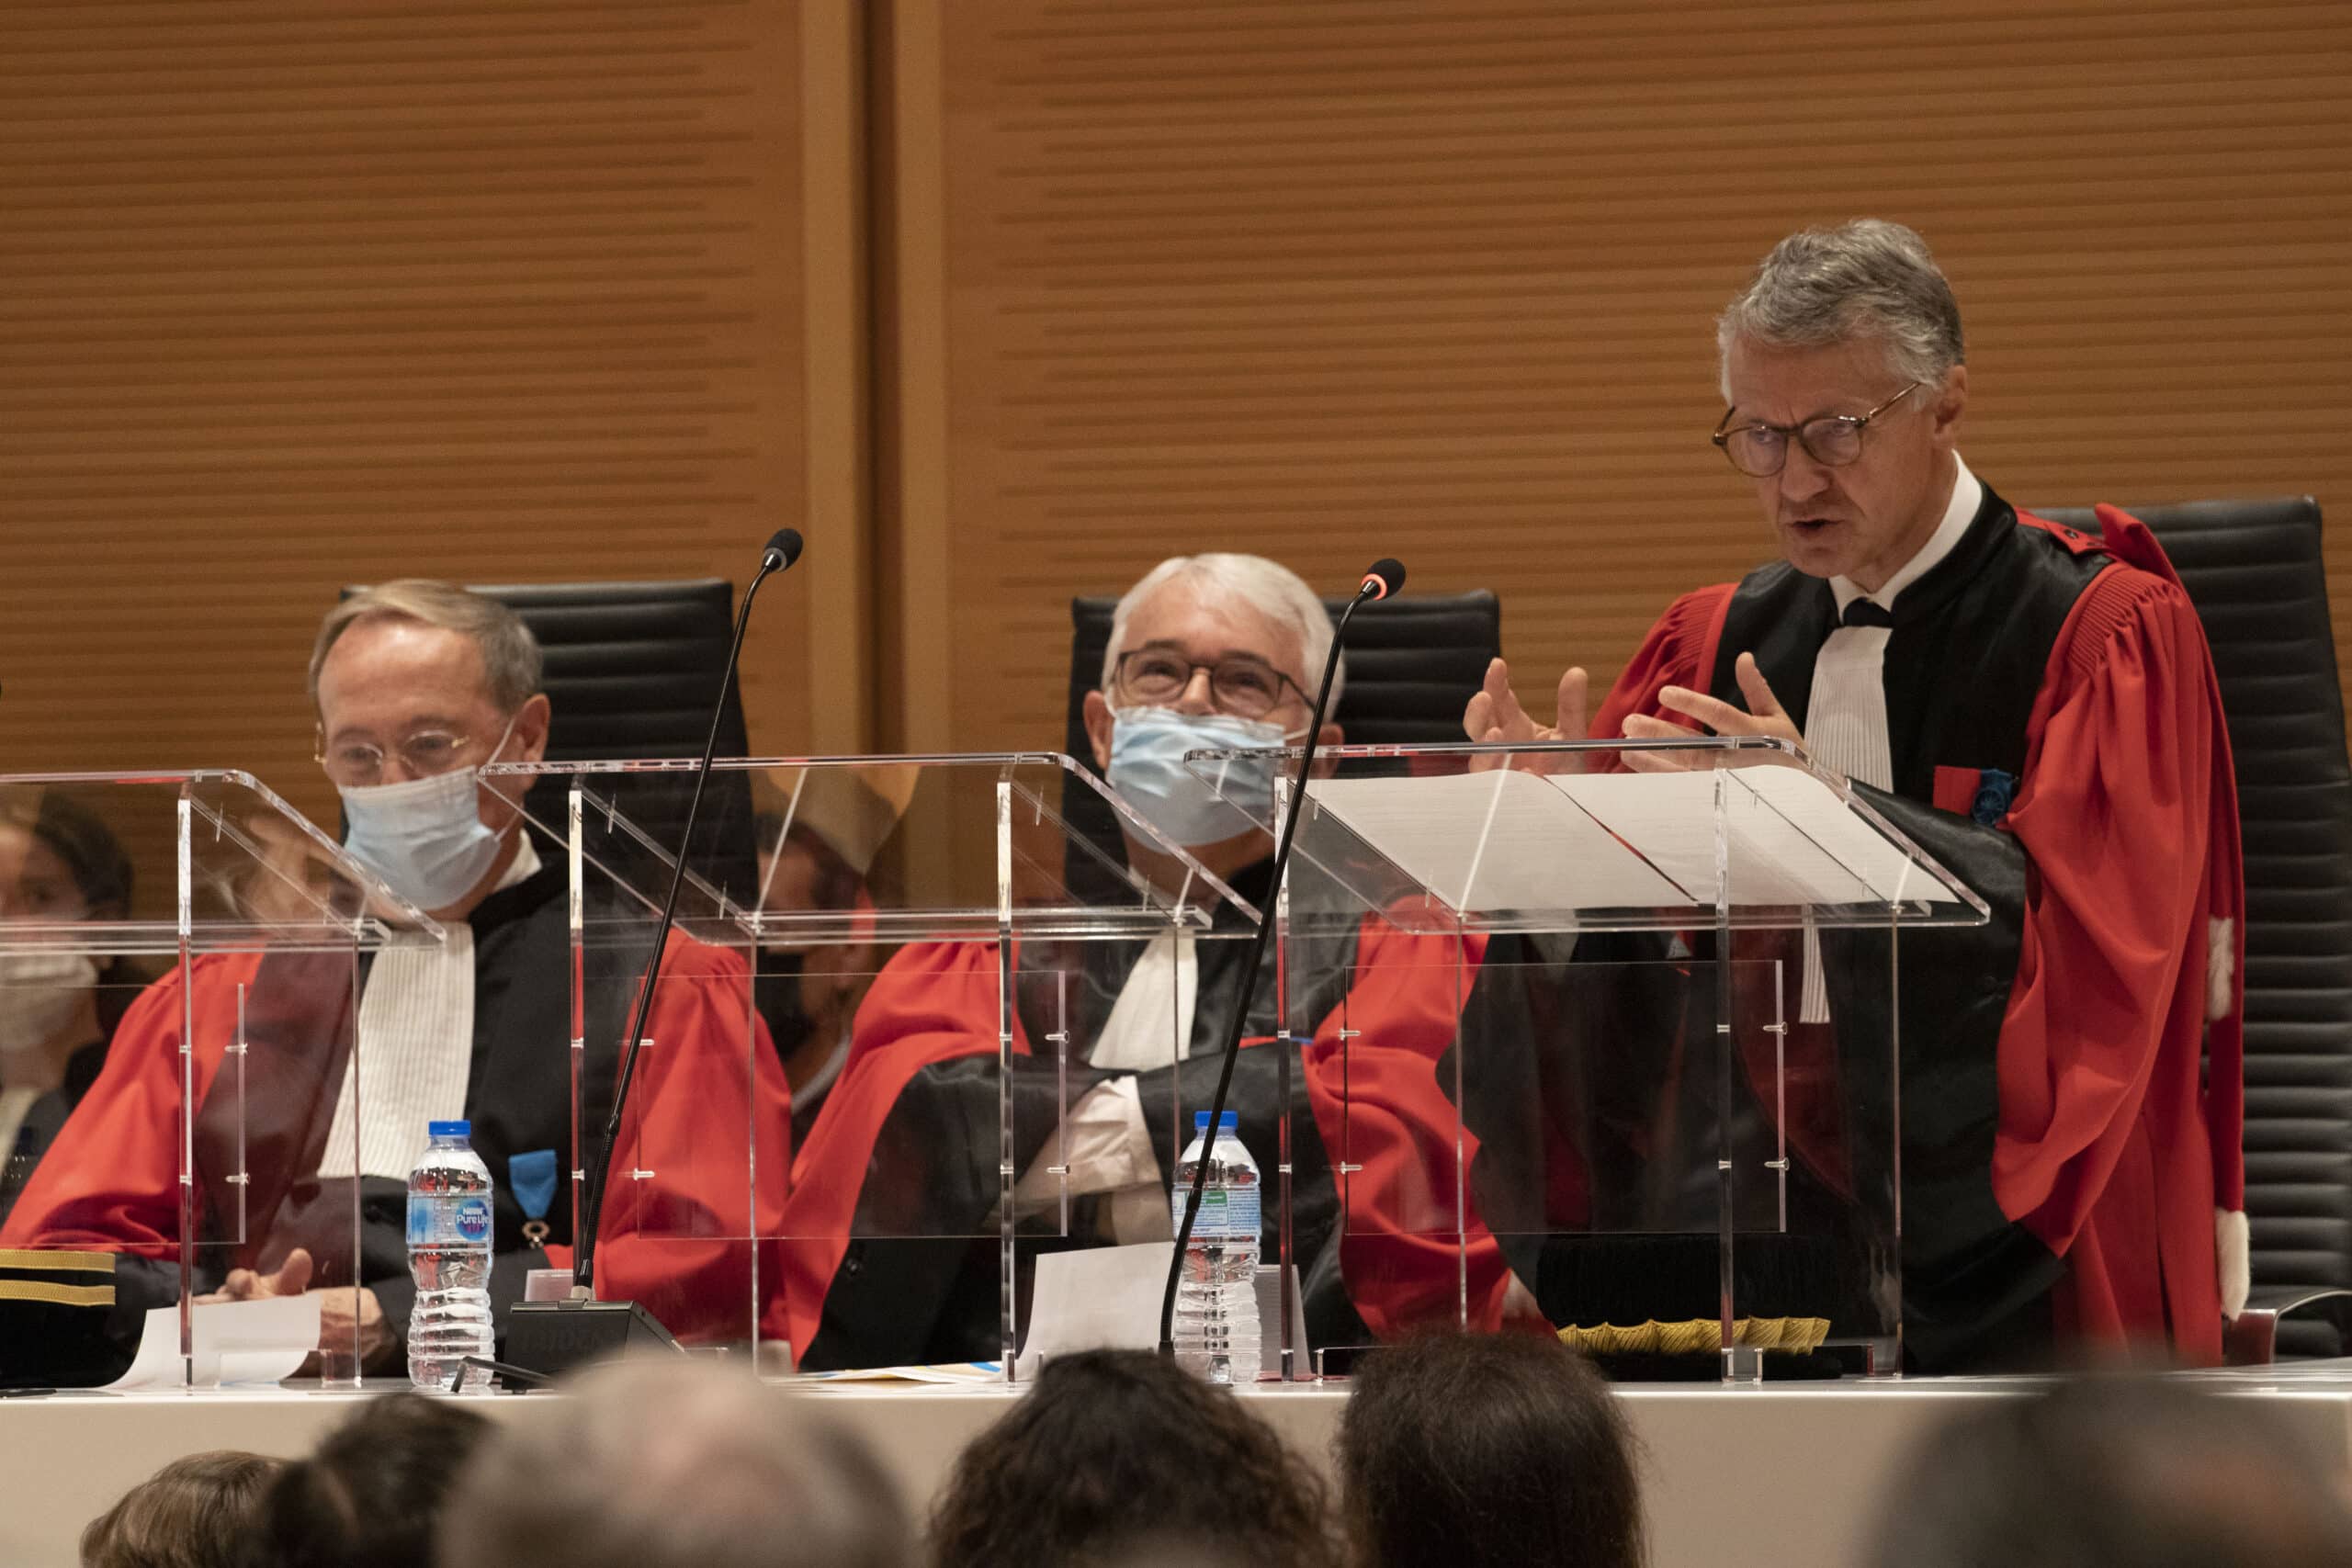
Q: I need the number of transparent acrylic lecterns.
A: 3